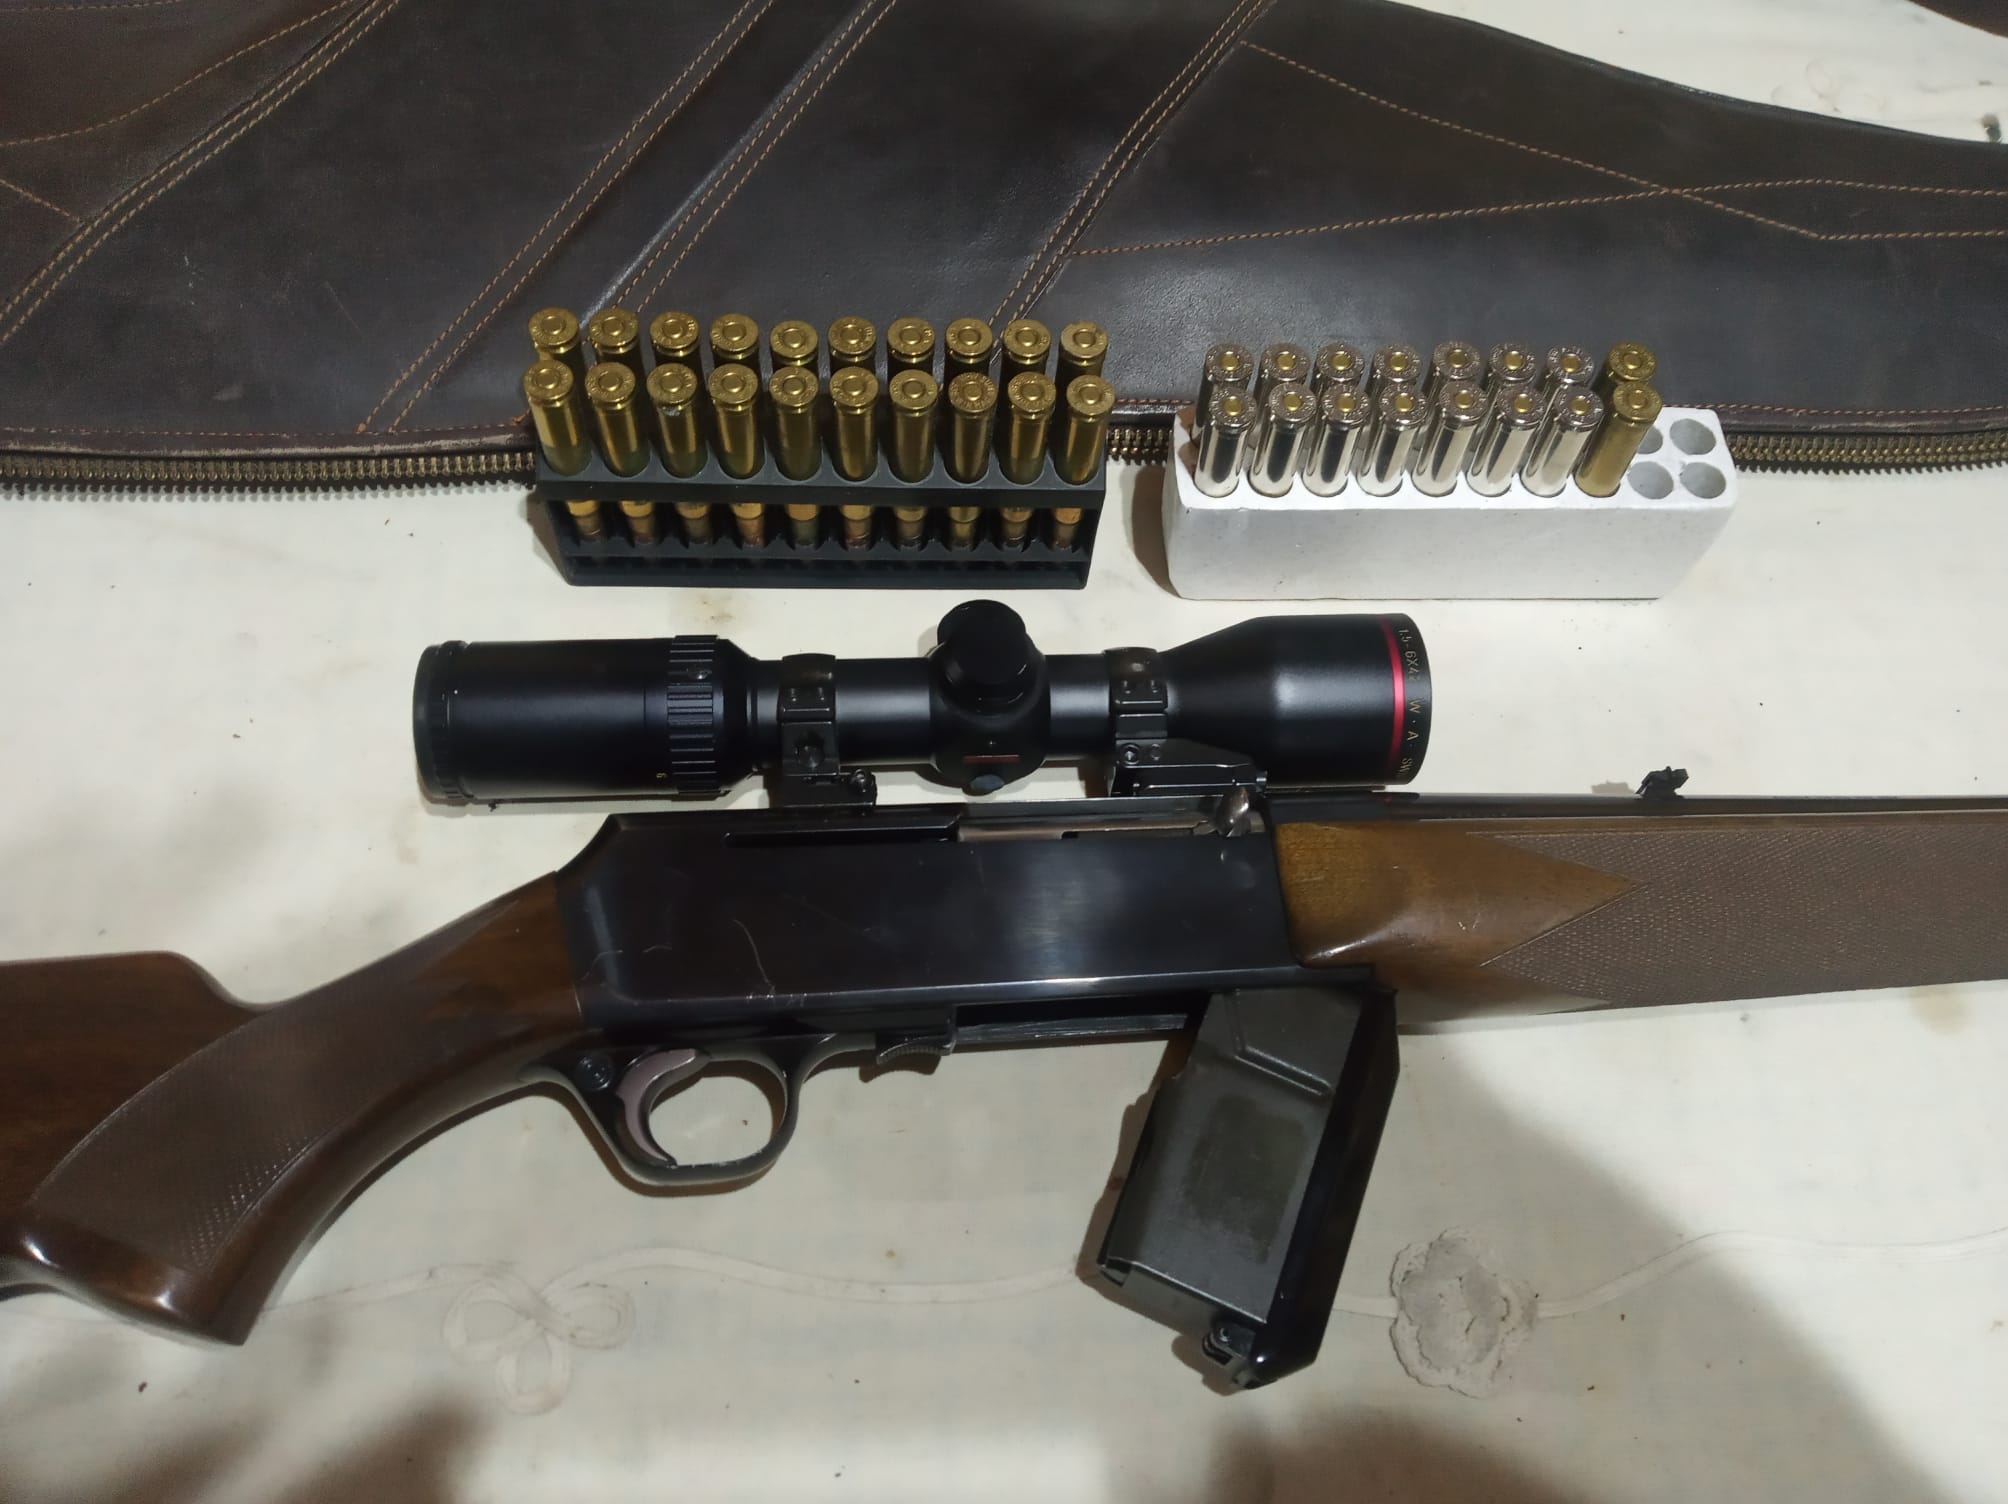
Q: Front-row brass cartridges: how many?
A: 11